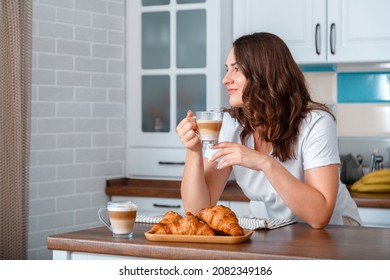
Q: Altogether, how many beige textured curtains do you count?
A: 1